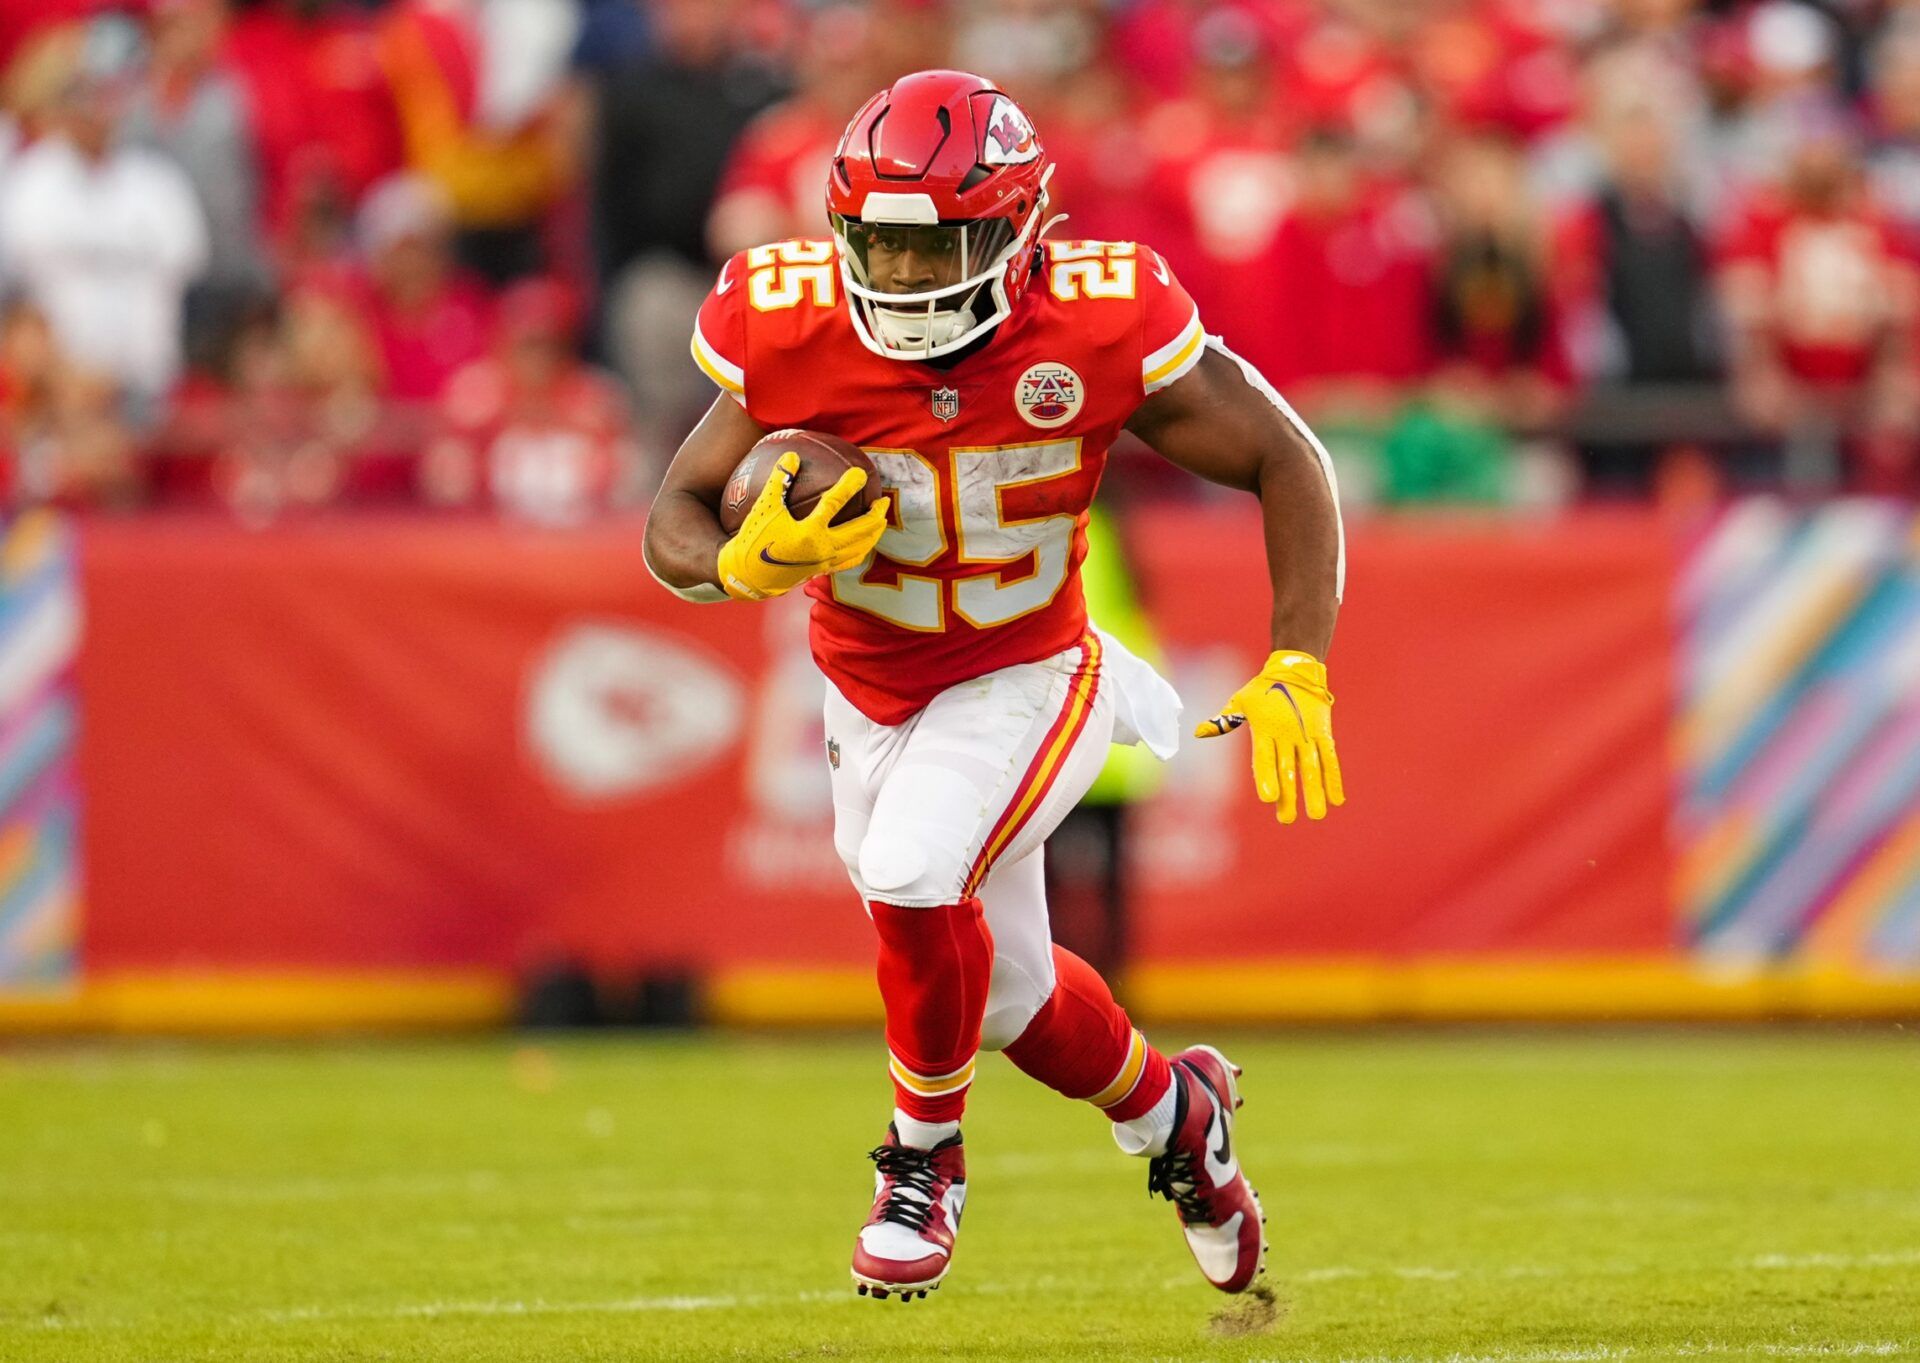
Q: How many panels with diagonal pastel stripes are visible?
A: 2